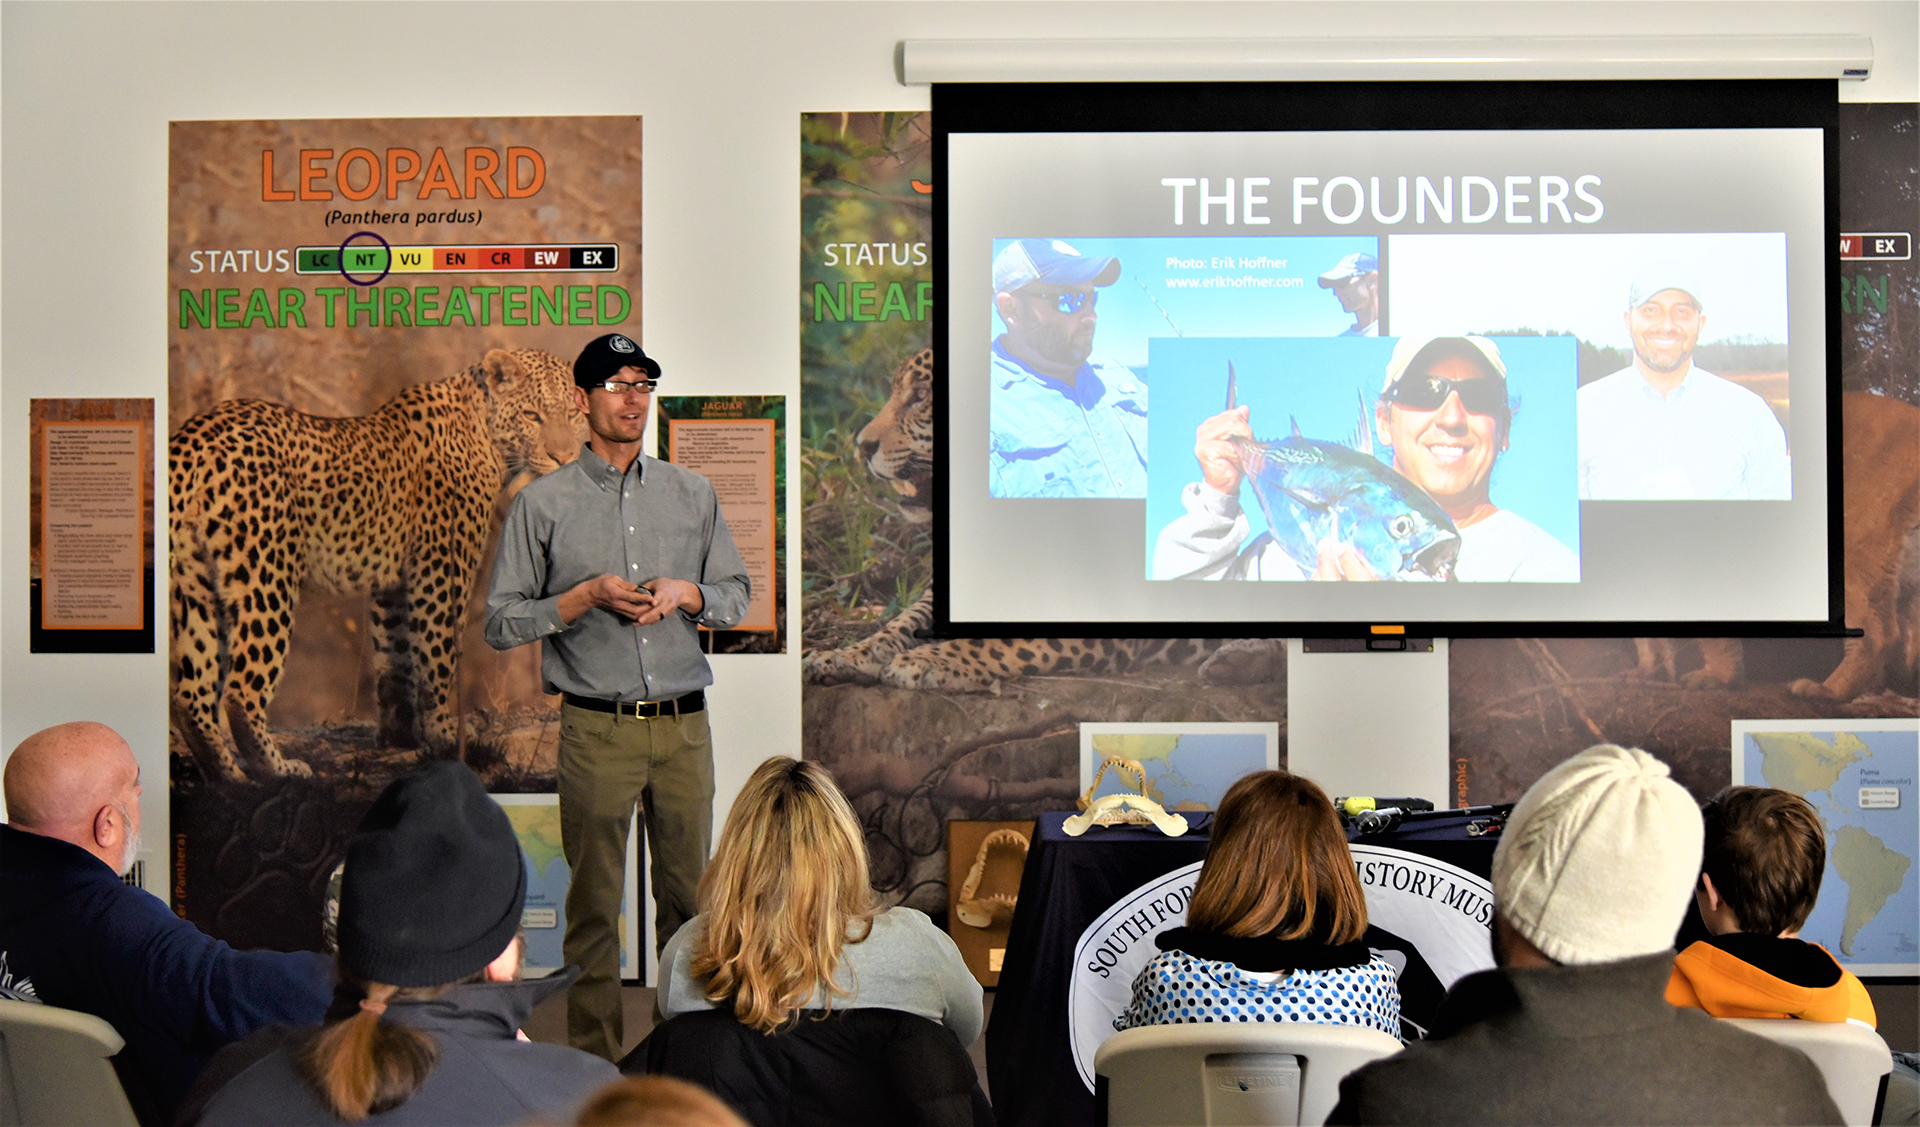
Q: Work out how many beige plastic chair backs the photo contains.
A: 3